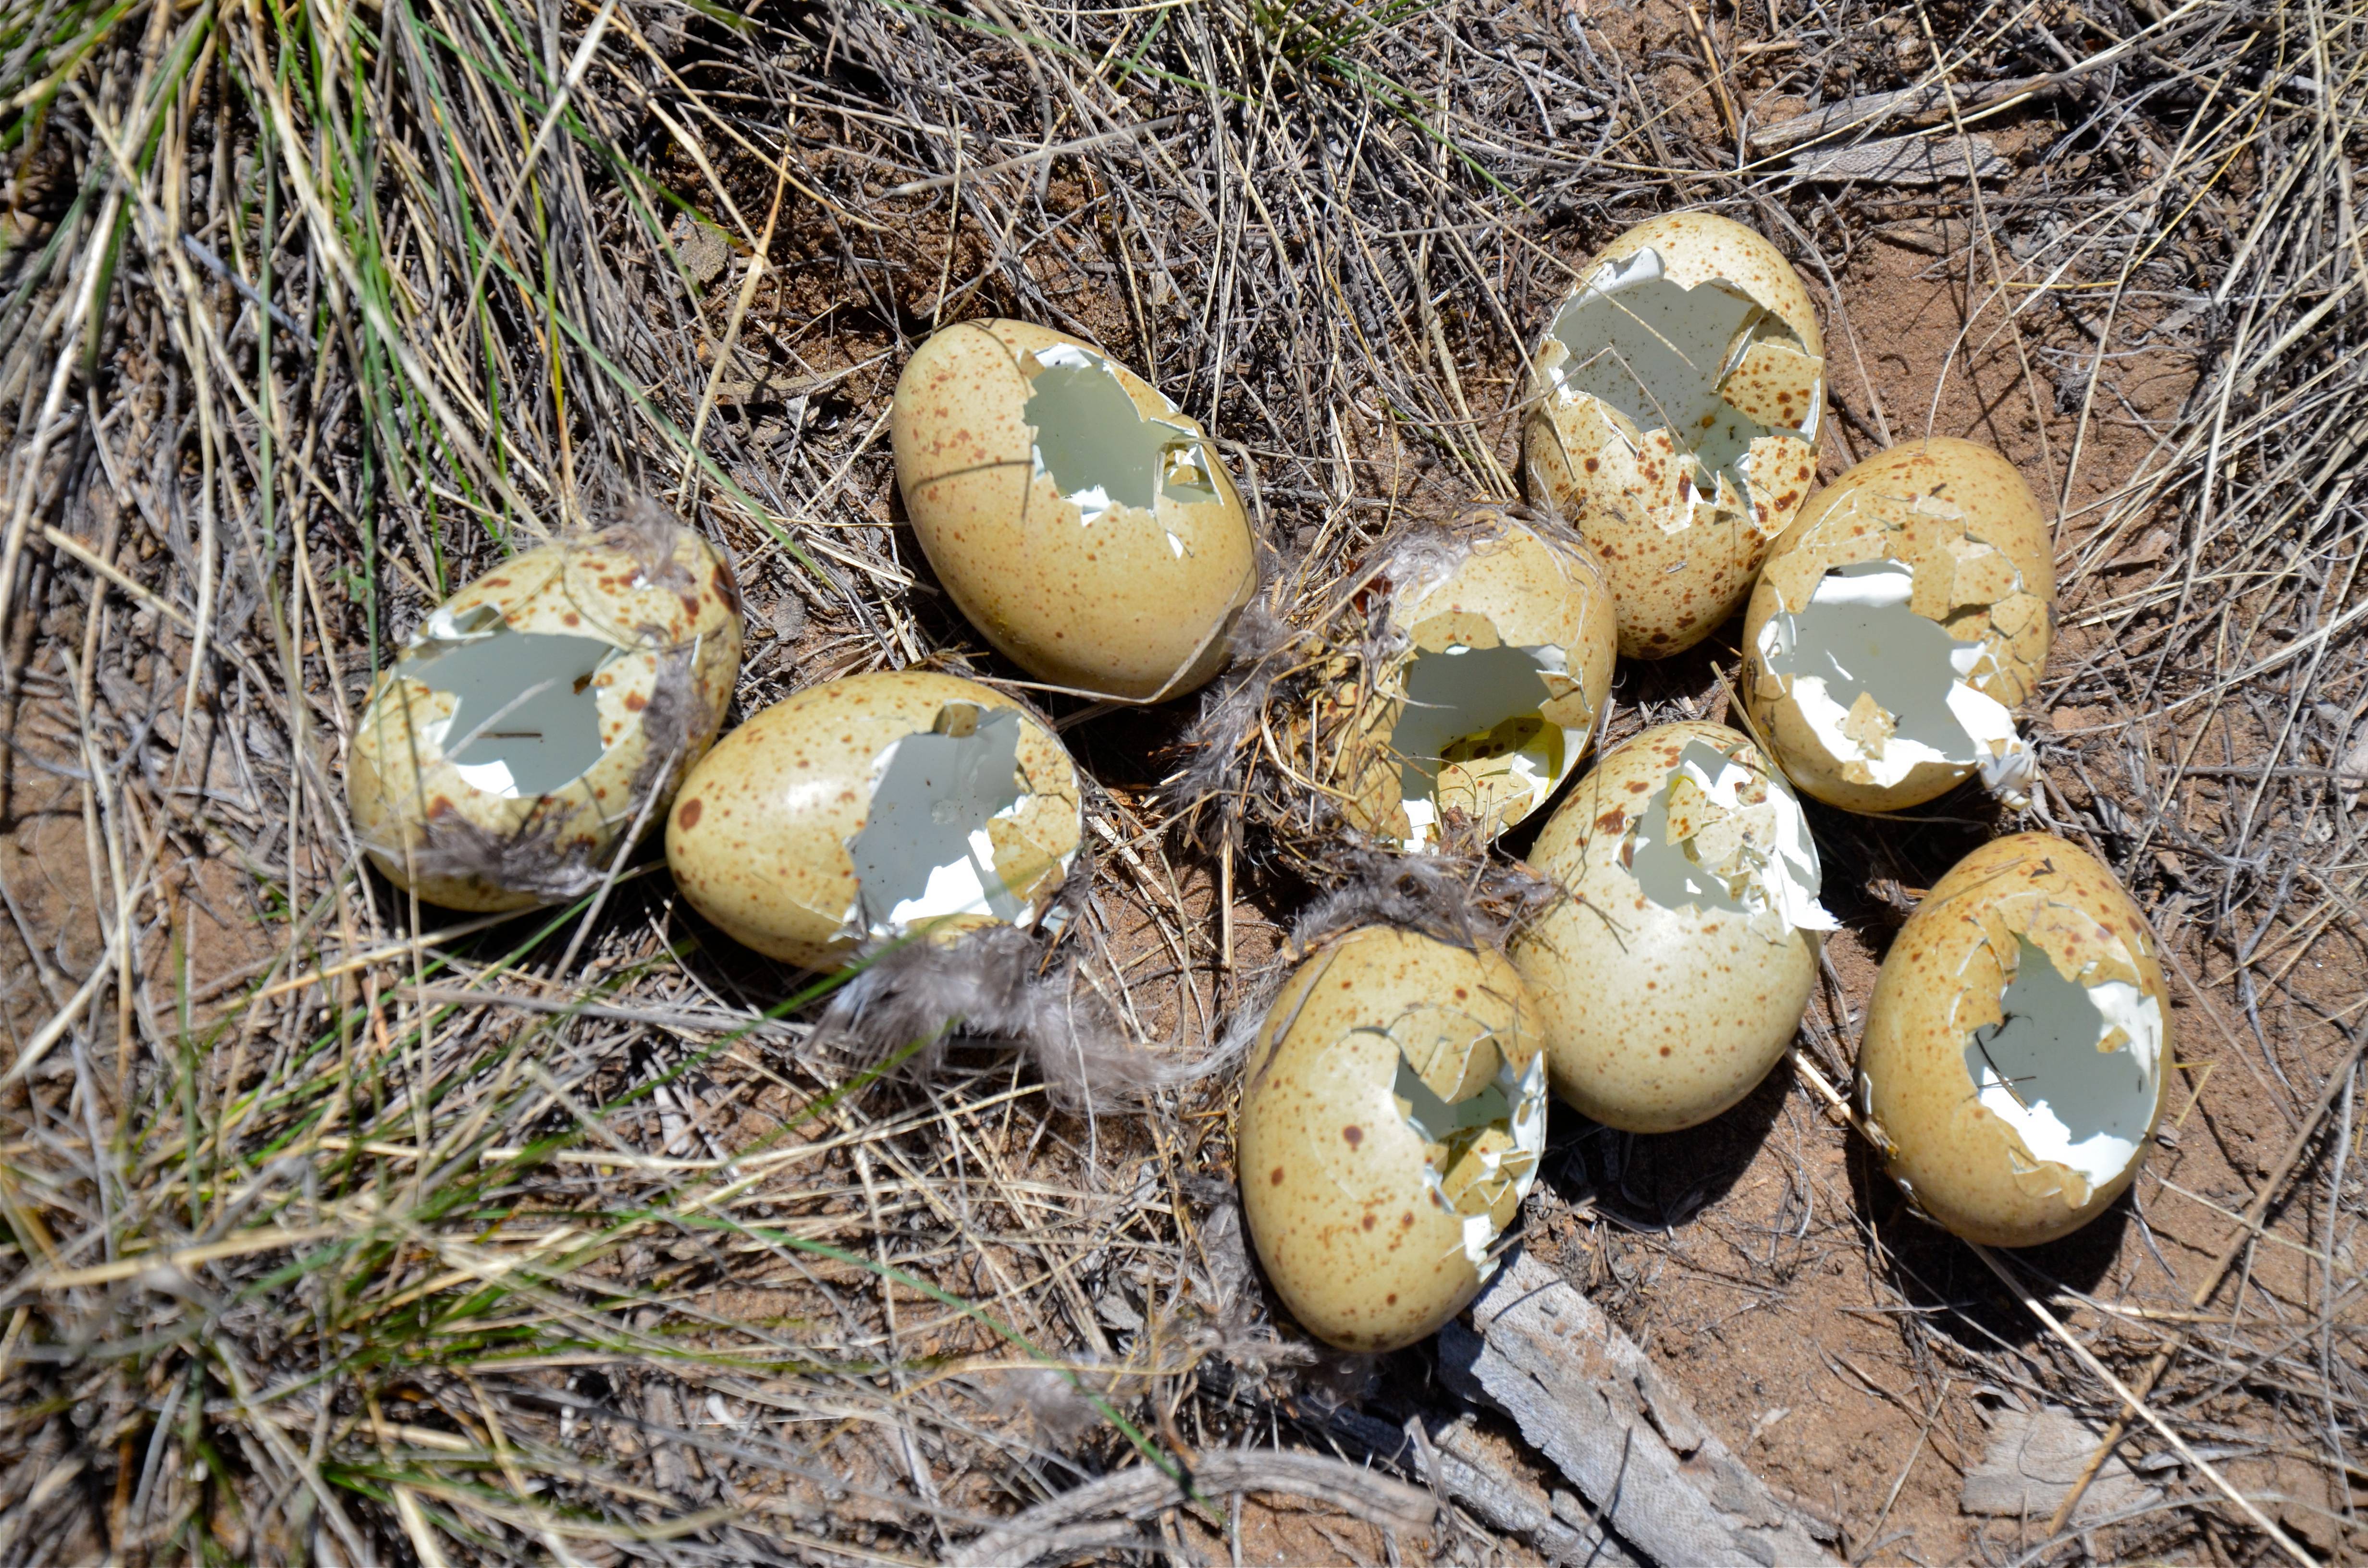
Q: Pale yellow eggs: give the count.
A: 9